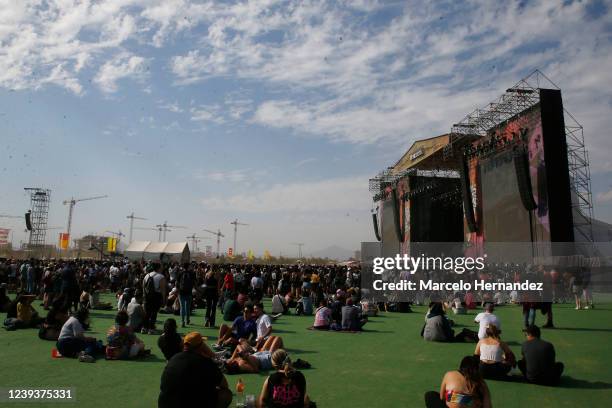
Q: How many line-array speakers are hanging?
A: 5